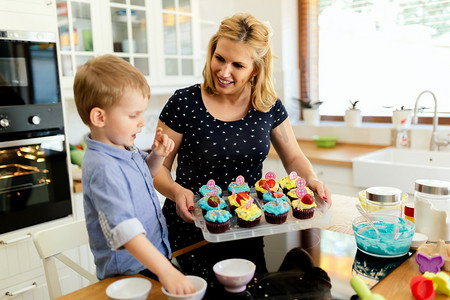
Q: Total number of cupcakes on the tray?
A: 12